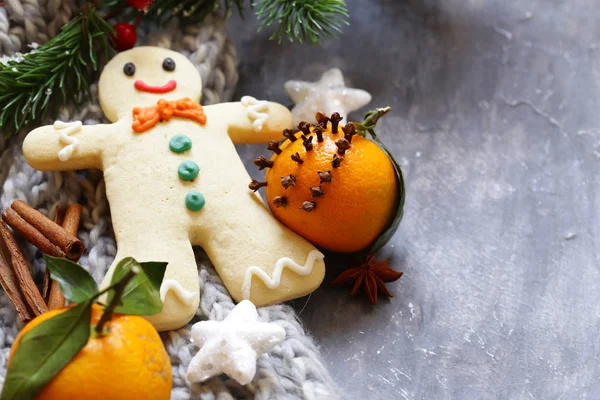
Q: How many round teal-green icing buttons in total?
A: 3